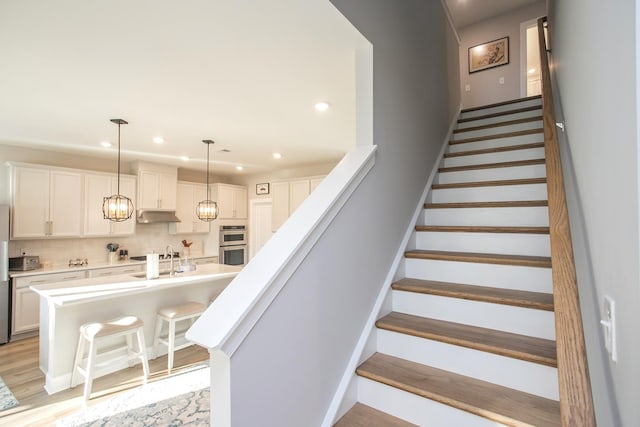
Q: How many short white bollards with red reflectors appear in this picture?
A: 0